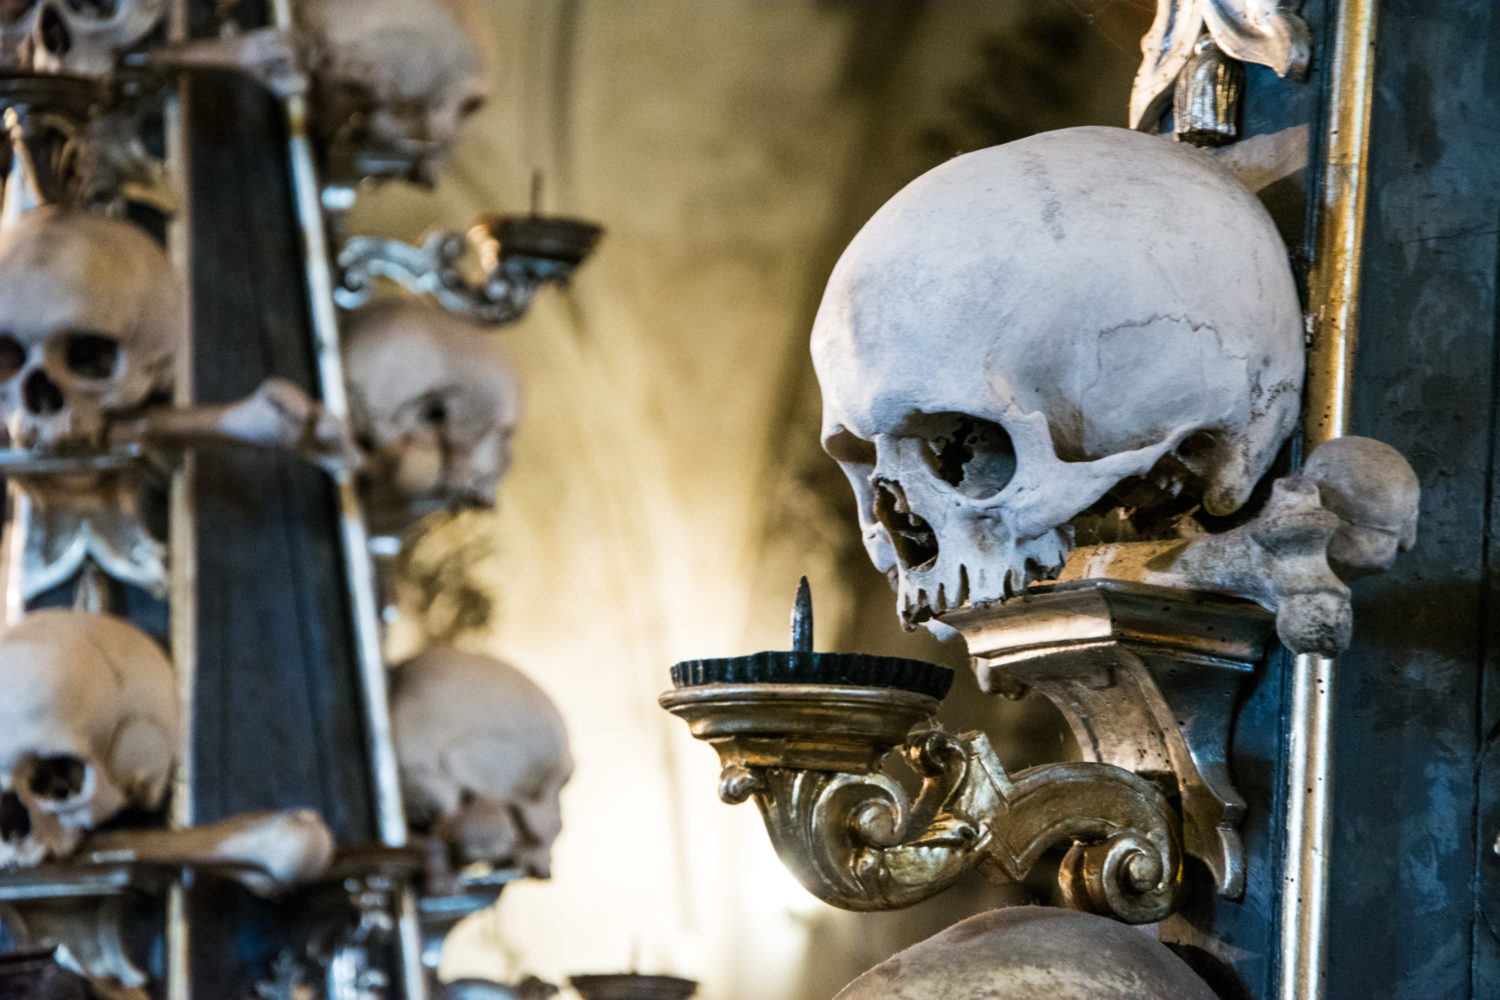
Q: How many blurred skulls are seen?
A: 6